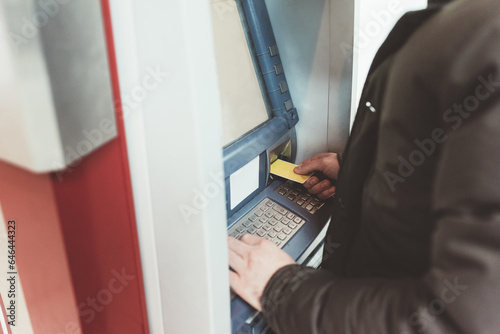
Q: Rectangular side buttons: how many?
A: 4